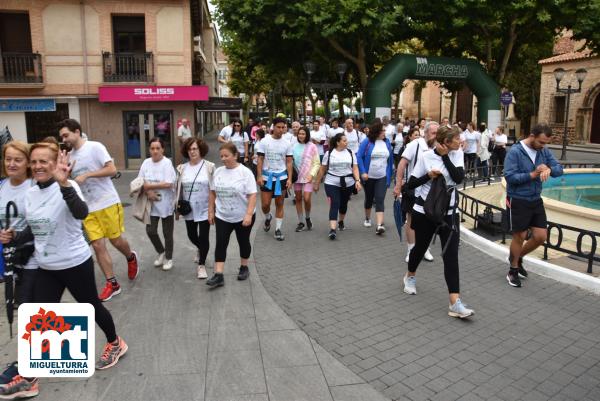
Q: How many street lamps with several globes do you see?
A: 2